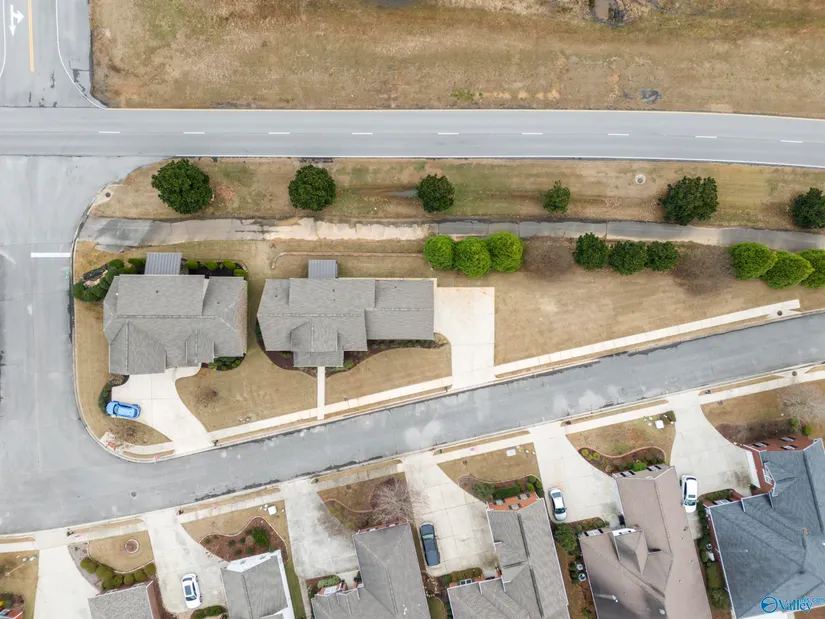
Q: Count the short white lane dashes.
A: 9